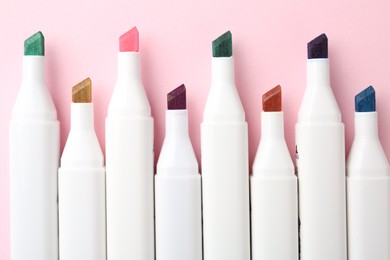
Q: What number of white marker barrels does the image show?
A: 8